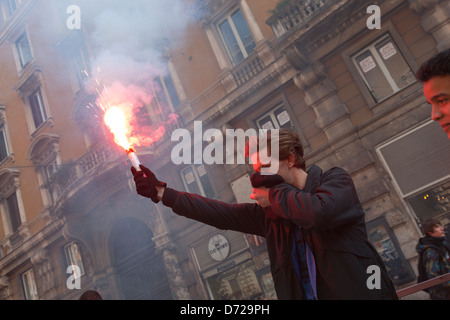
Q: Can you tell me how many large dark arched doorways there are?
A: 1